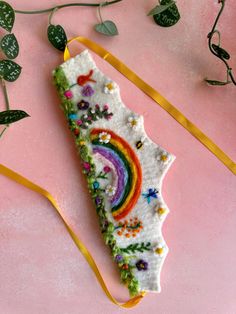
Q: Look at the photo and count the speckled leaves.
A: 6